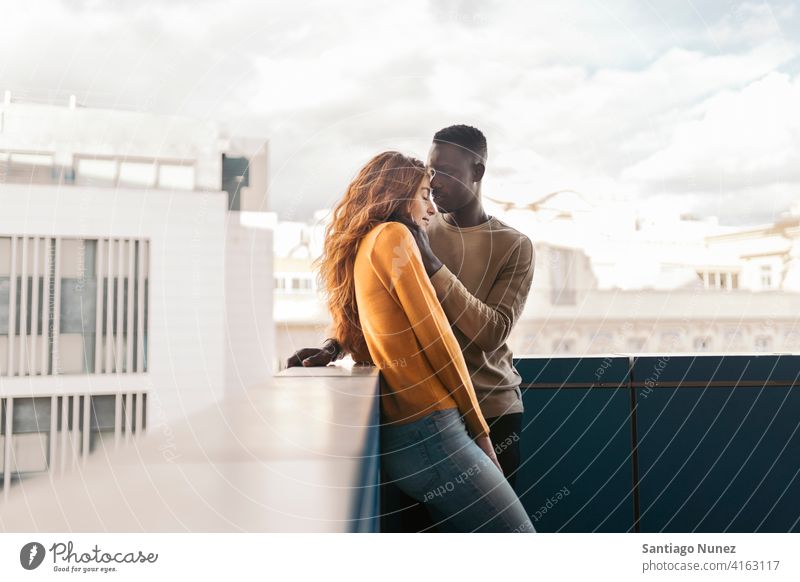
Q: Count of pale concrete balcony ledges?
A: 1